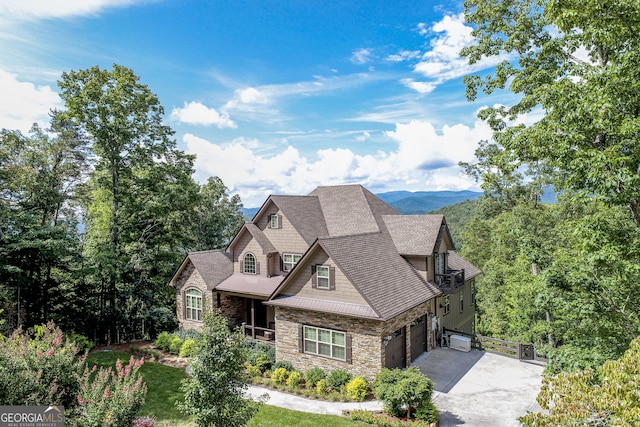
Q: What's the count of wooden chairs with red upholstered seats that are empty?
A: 0